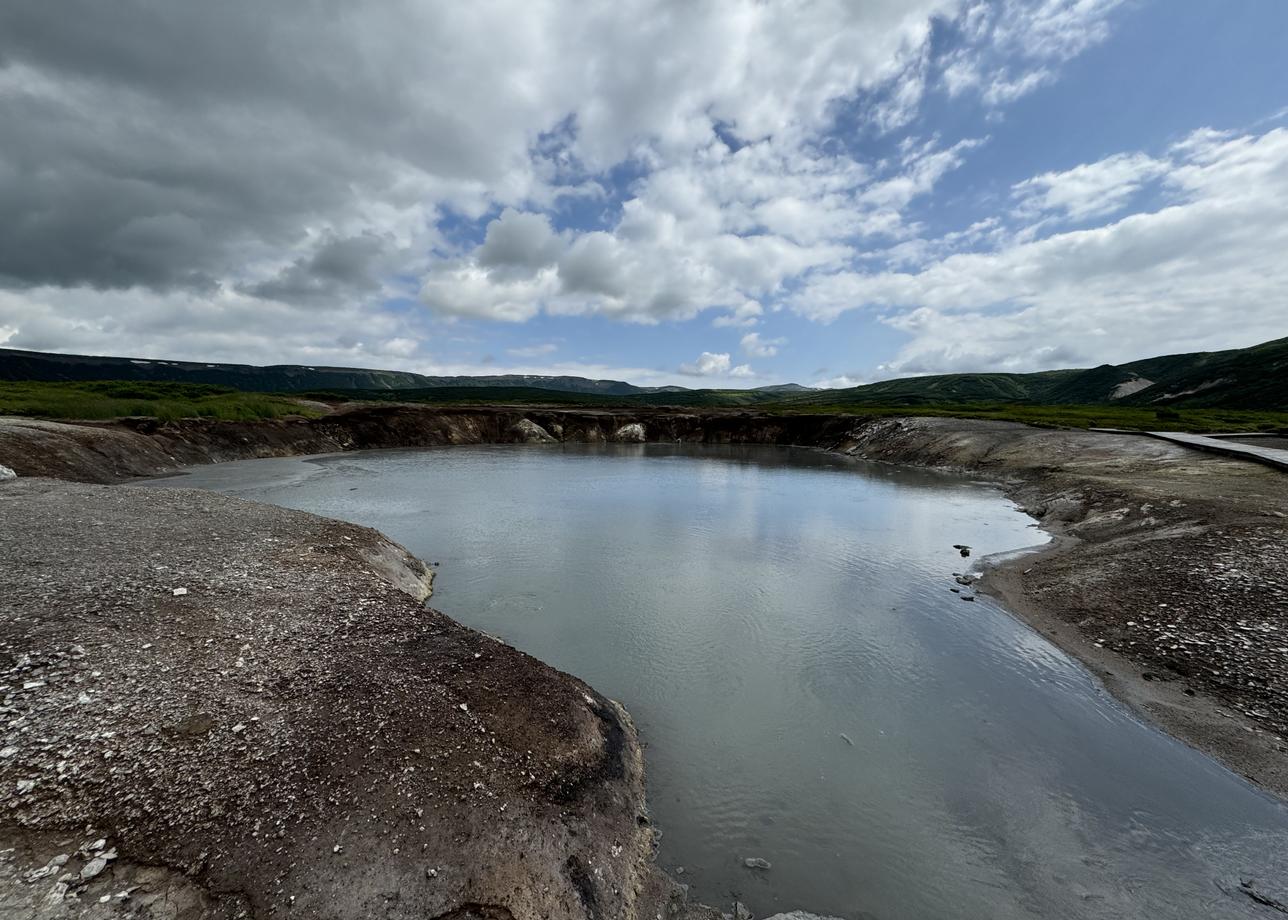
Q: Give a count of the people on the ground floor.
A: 0